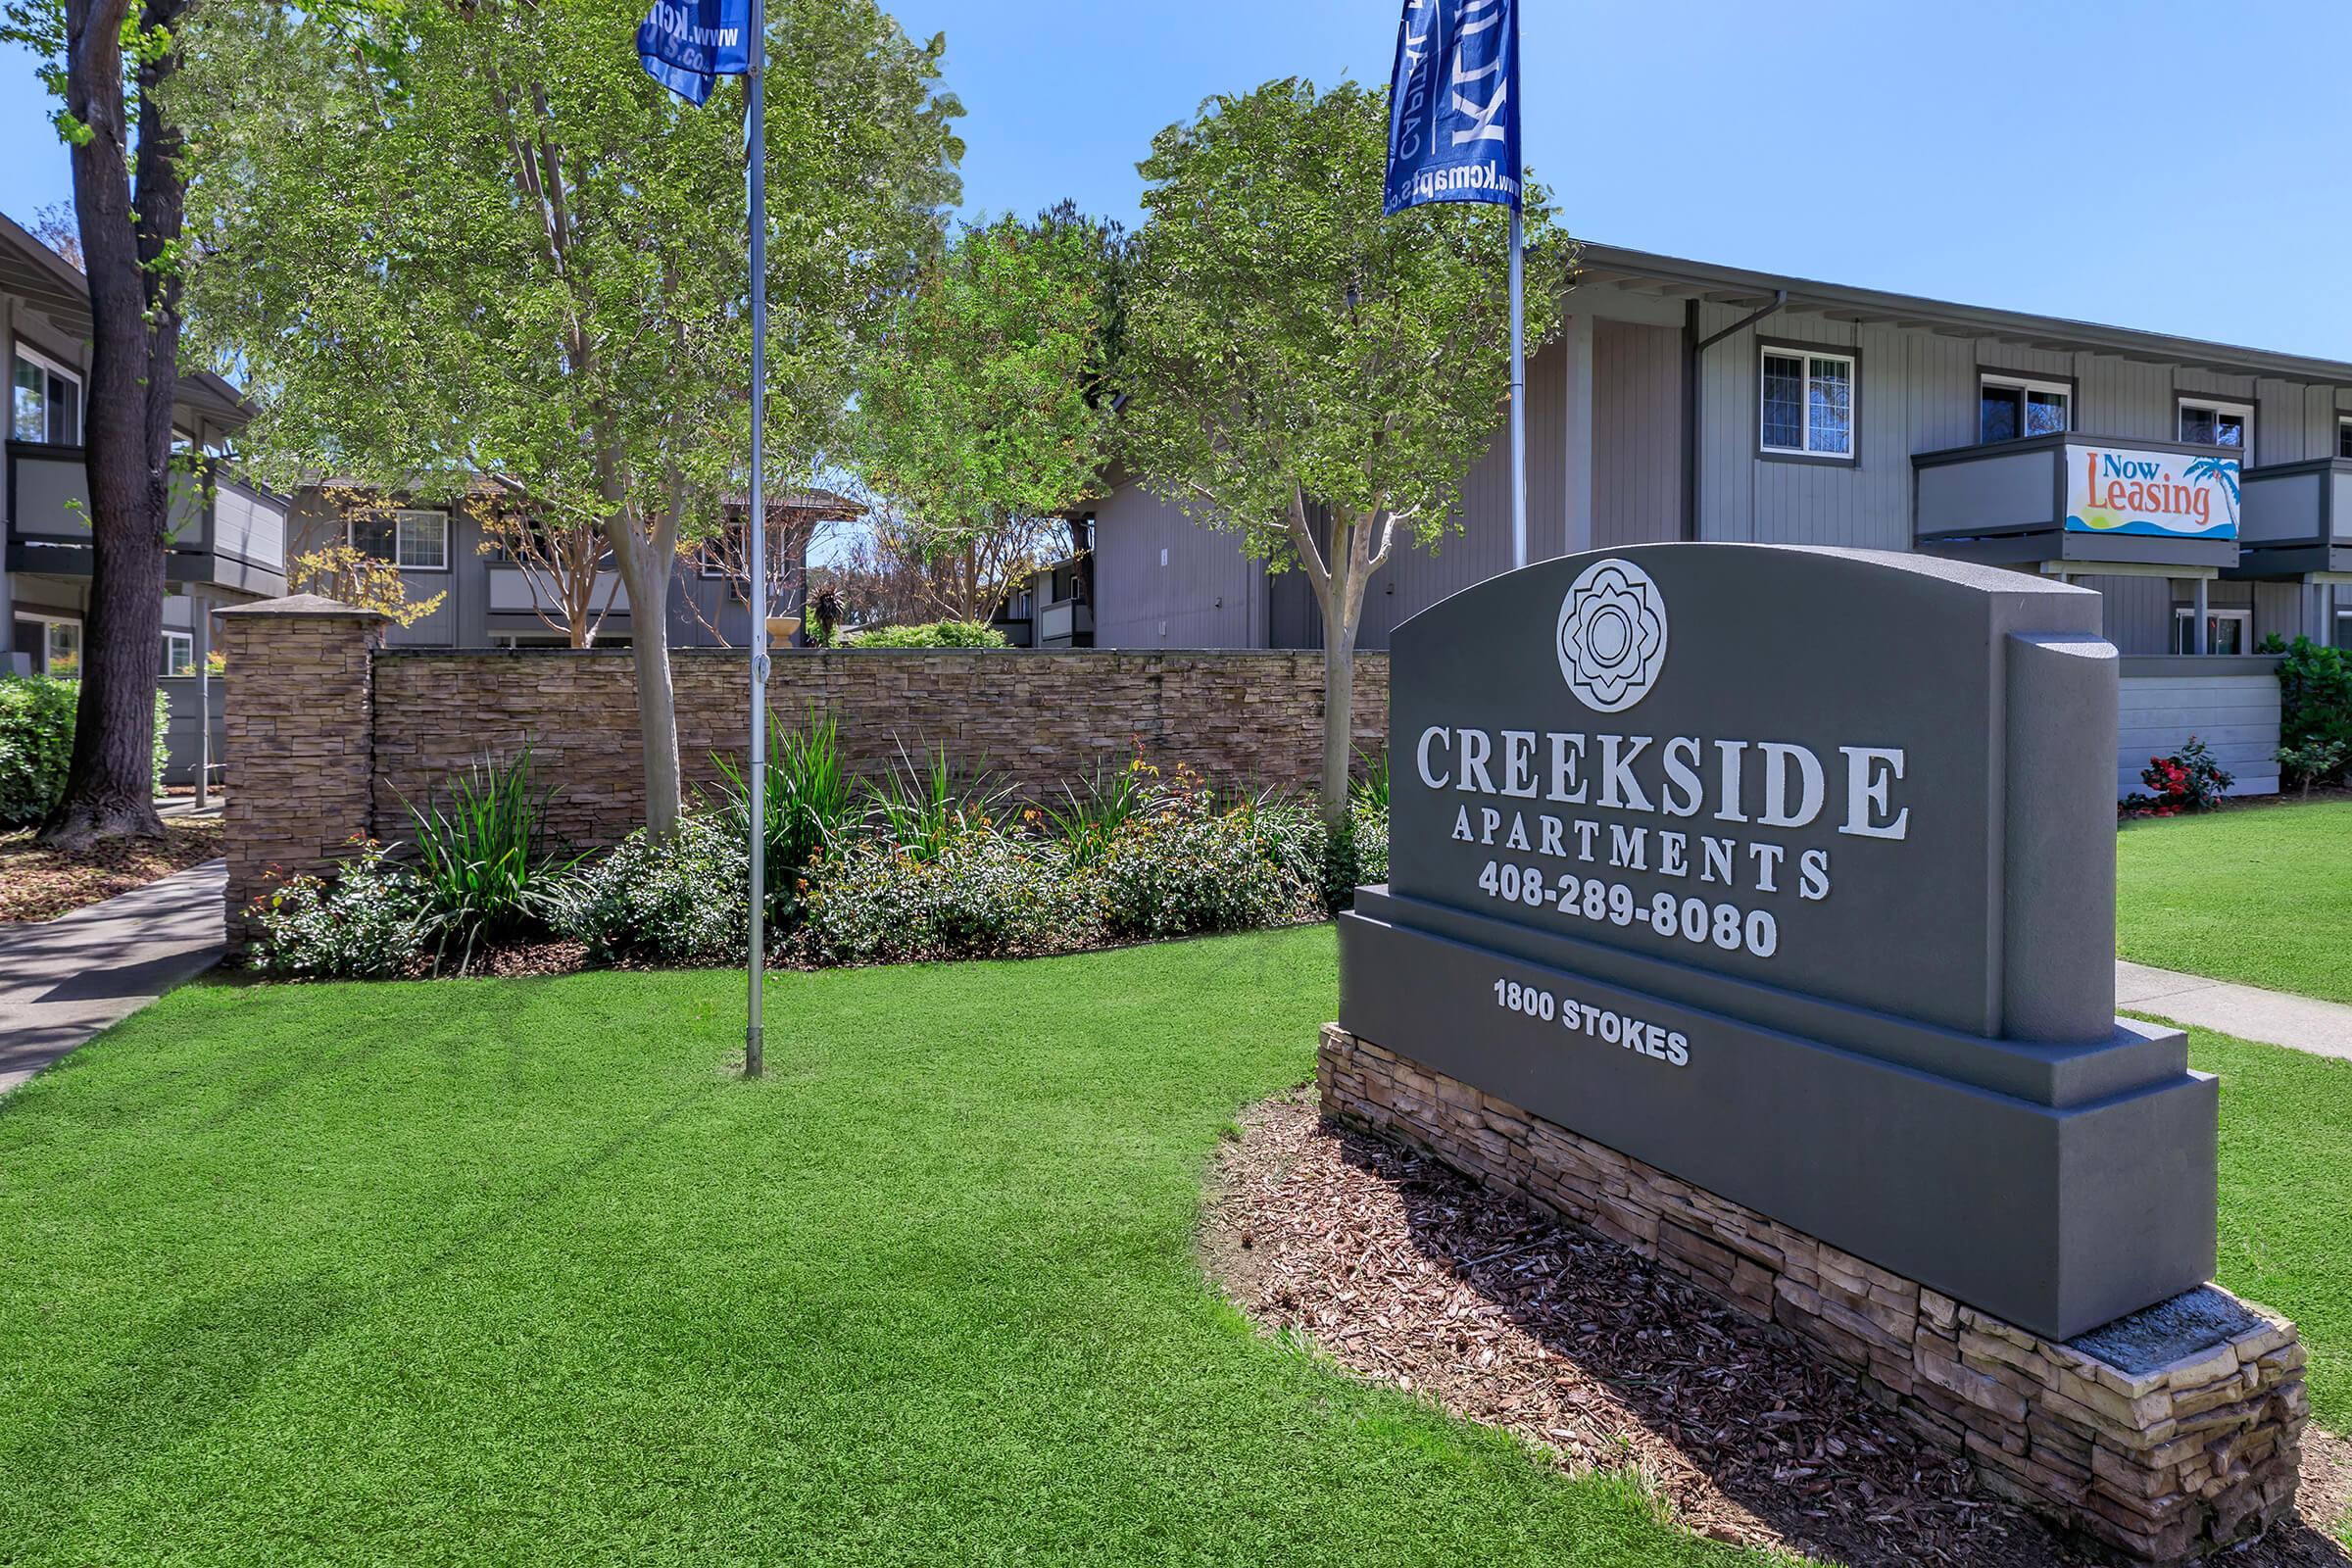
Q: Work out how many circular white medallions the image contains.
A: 1